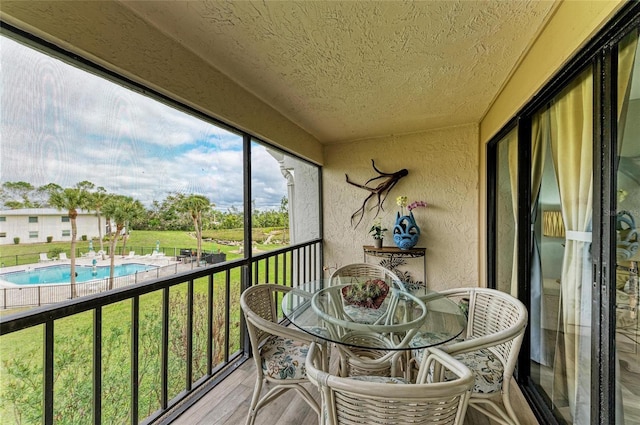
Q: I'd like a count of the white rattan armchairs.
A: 4